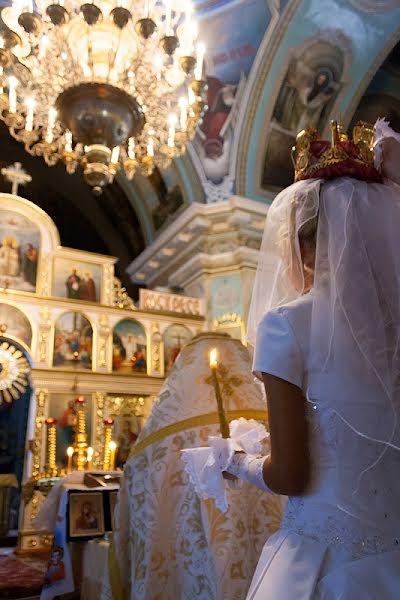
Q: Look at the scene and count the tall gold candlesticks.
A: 3